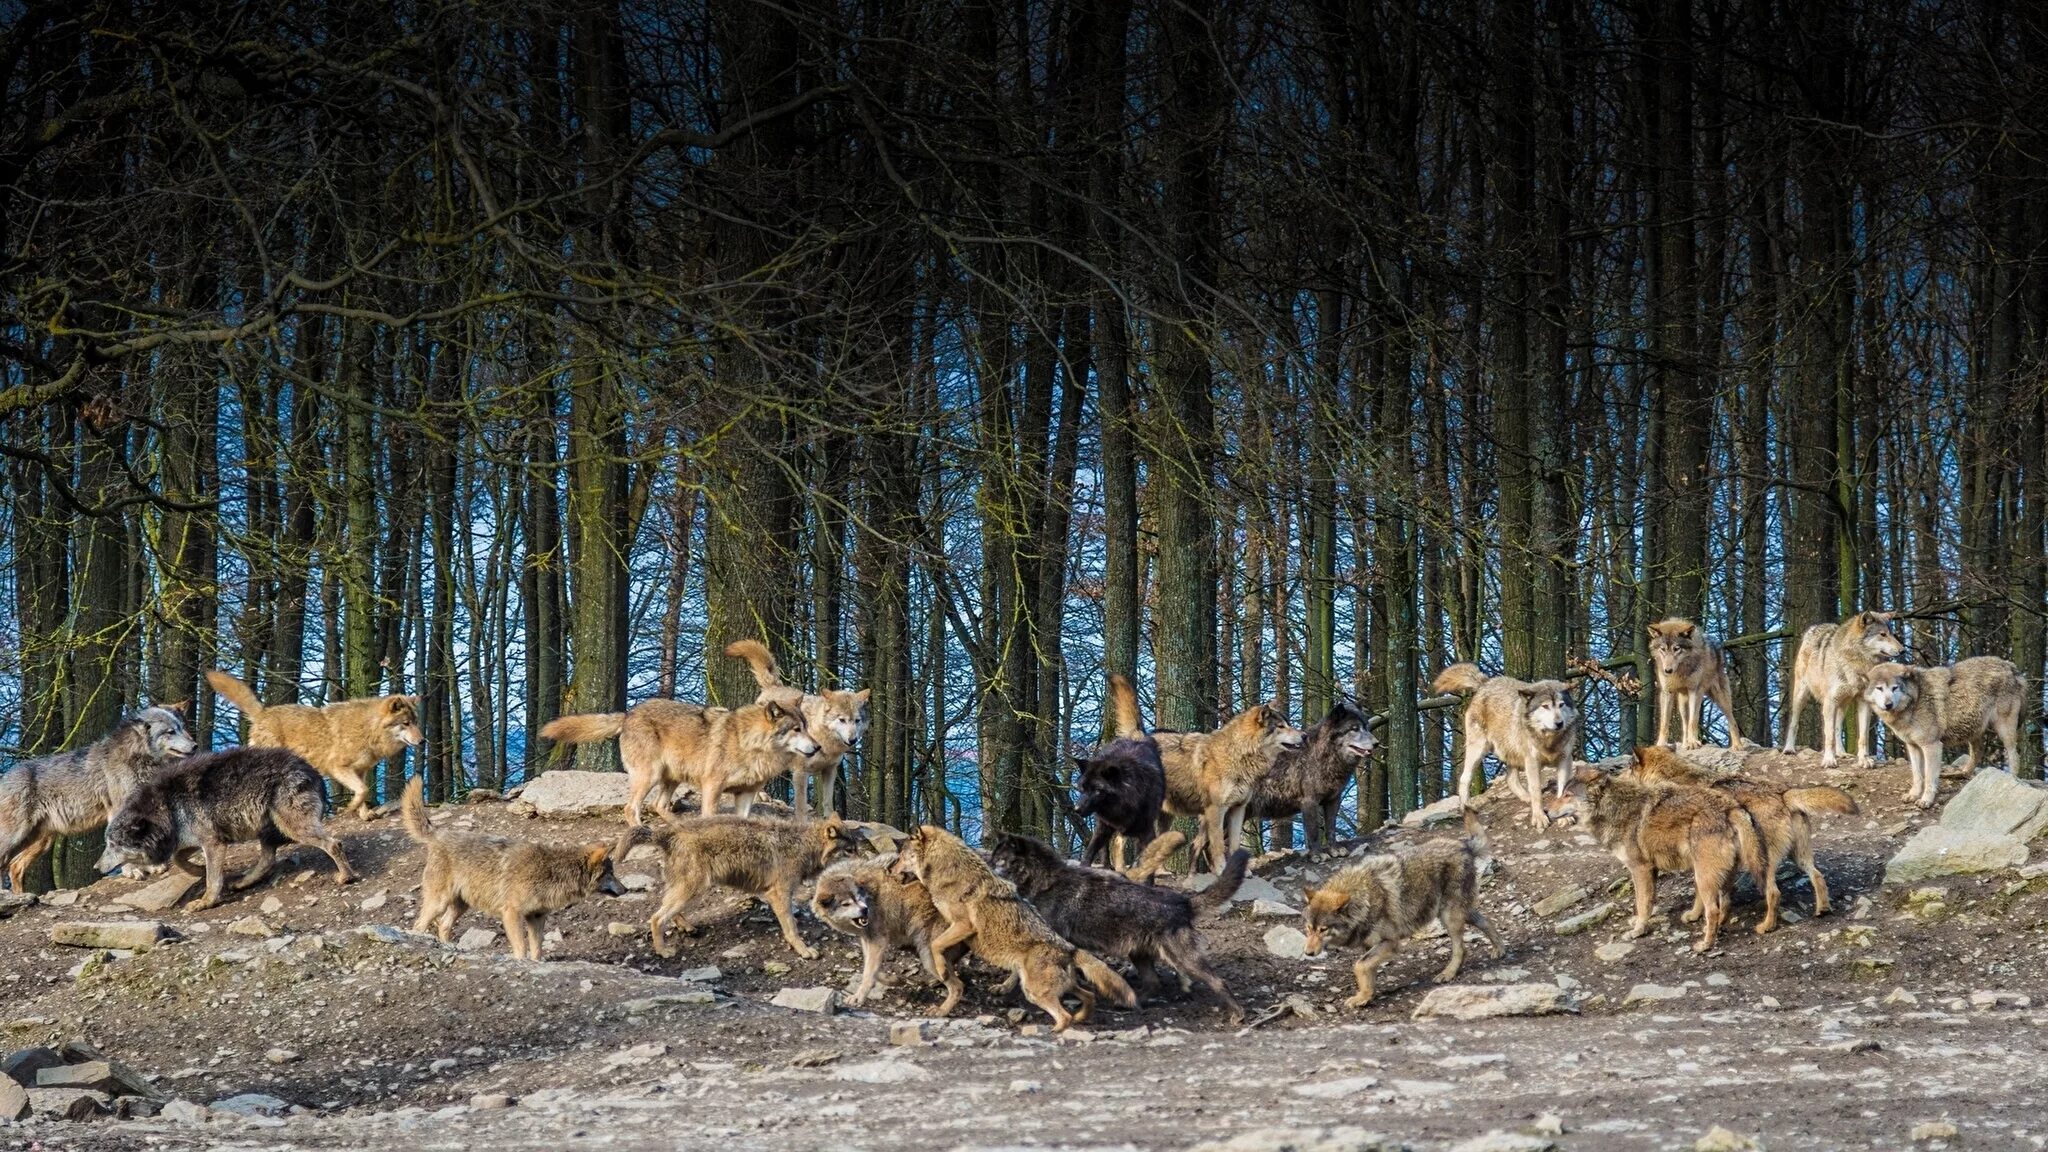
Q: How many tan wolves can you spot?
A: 15